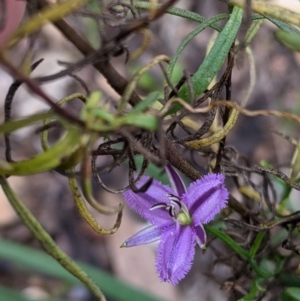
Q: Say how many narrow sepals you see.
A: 3